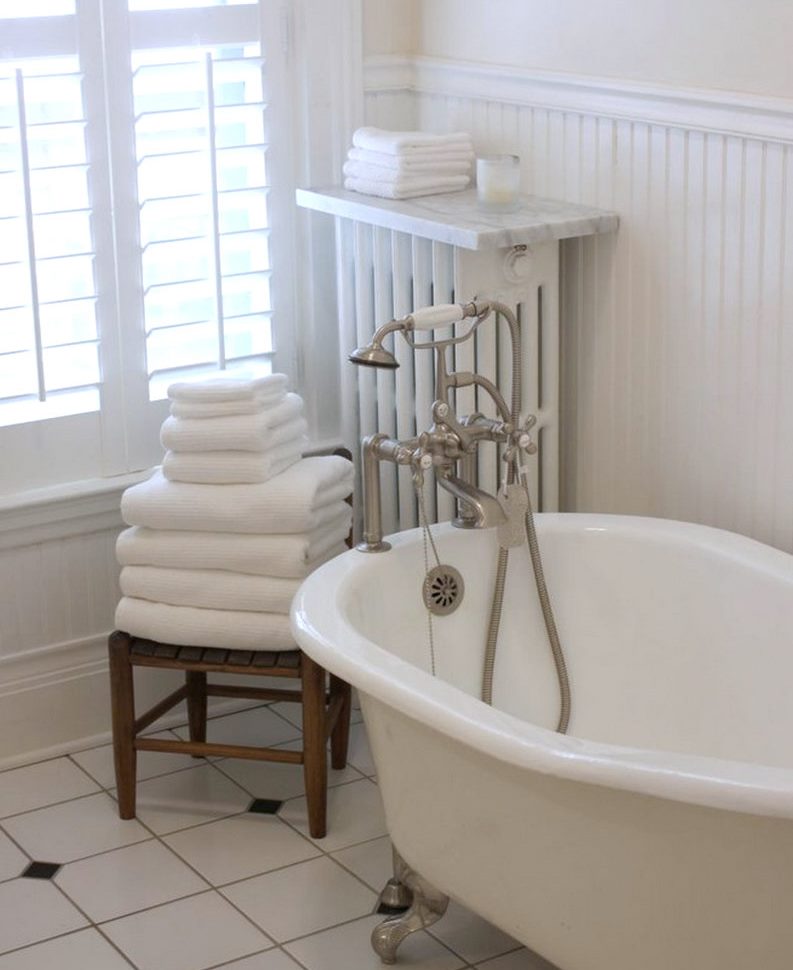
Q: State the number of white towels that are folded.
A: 12